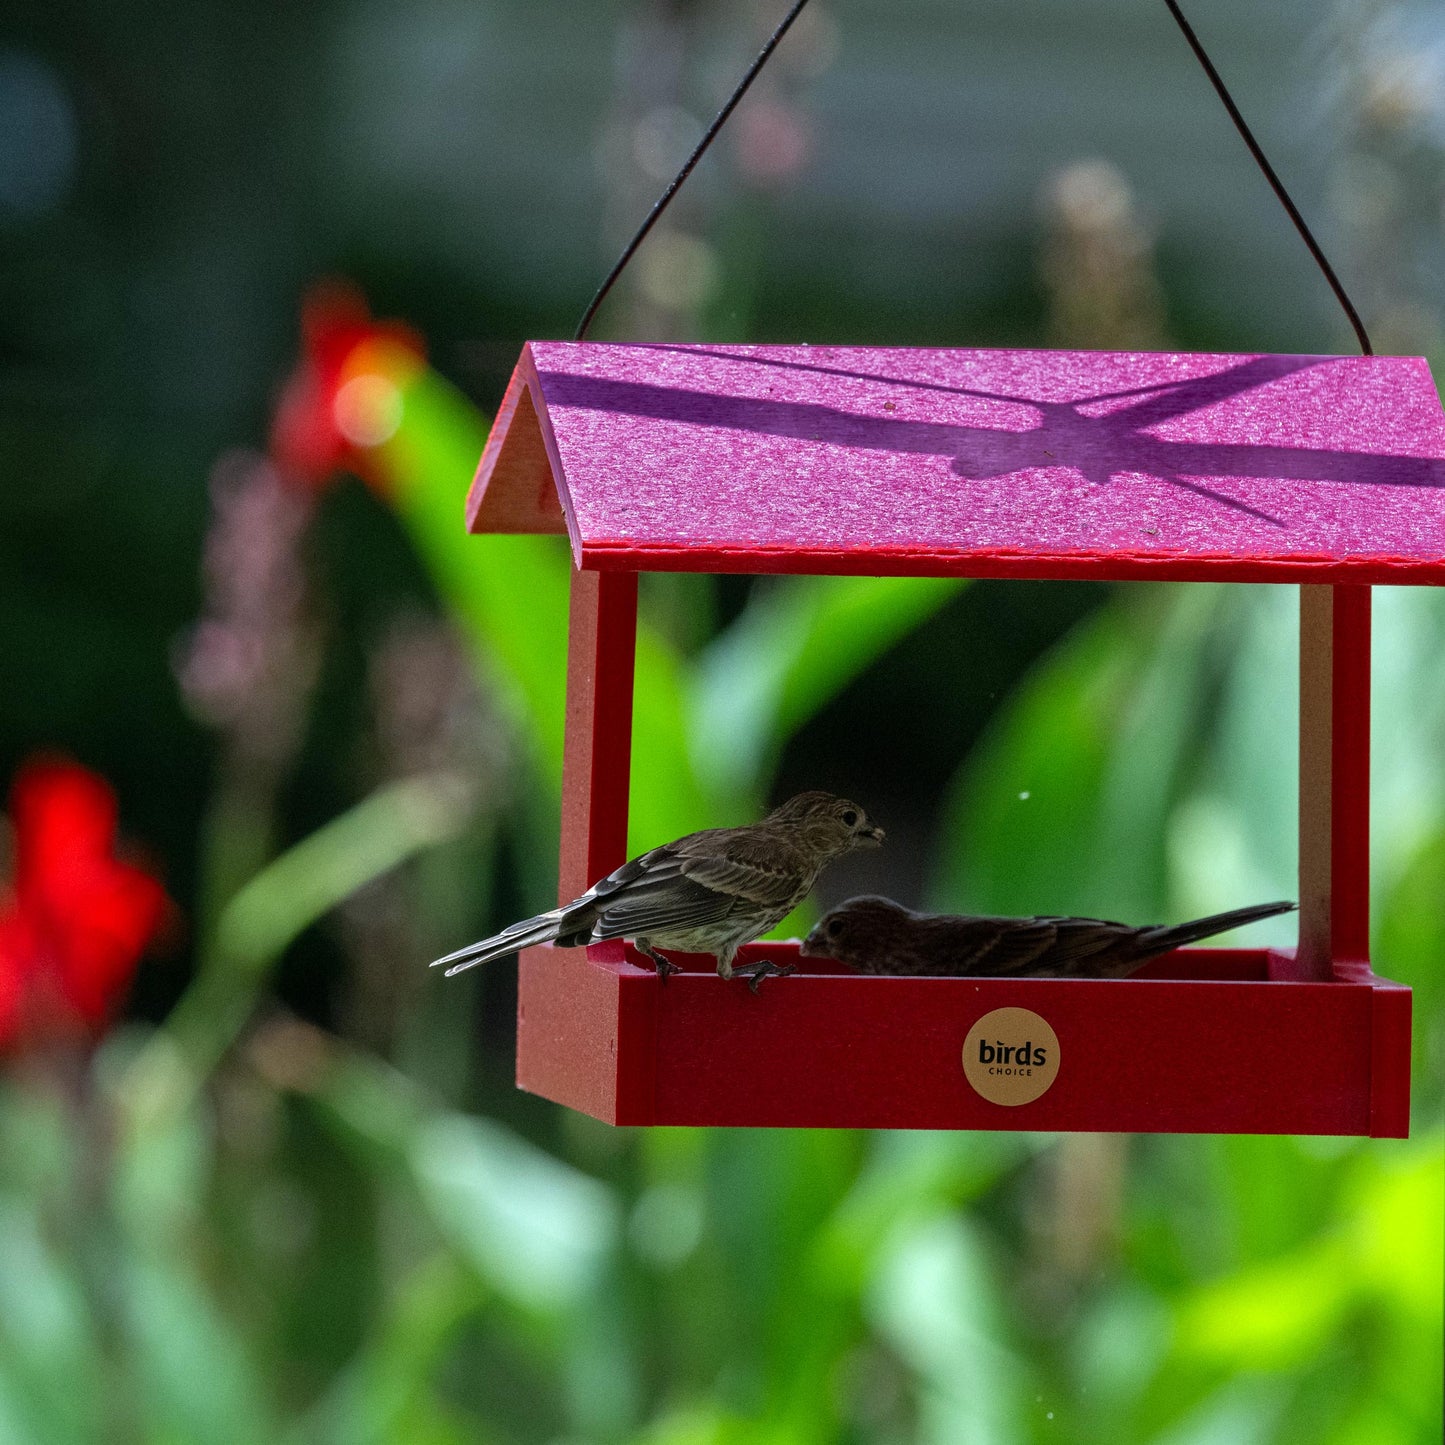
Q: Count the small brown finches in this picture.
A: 2